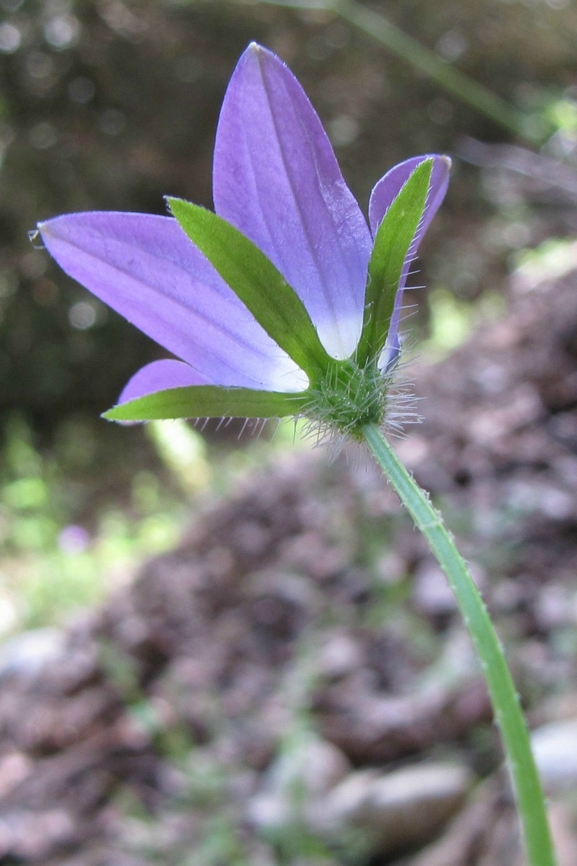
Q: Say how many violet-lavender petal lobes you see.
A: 4